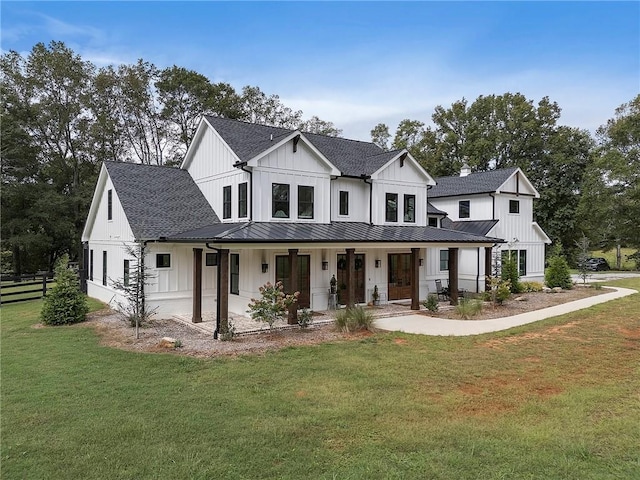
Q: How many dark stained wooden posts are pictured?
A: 7